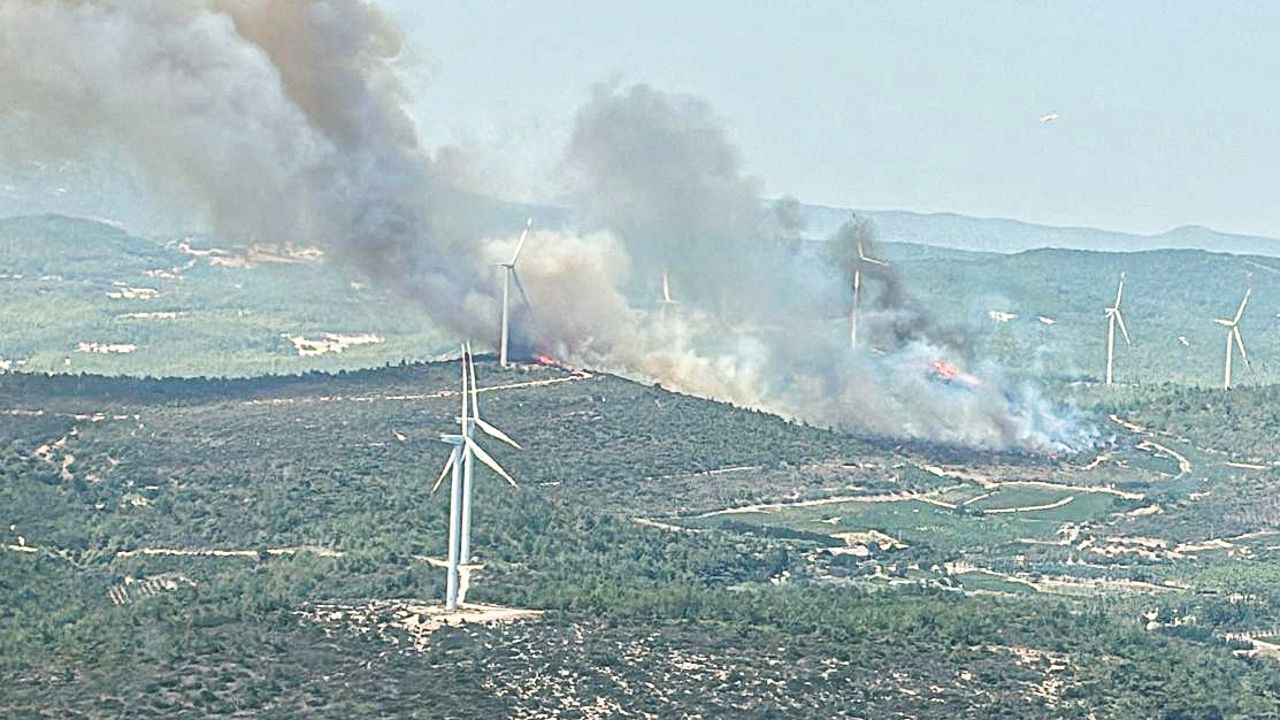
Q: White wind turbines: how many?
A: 7